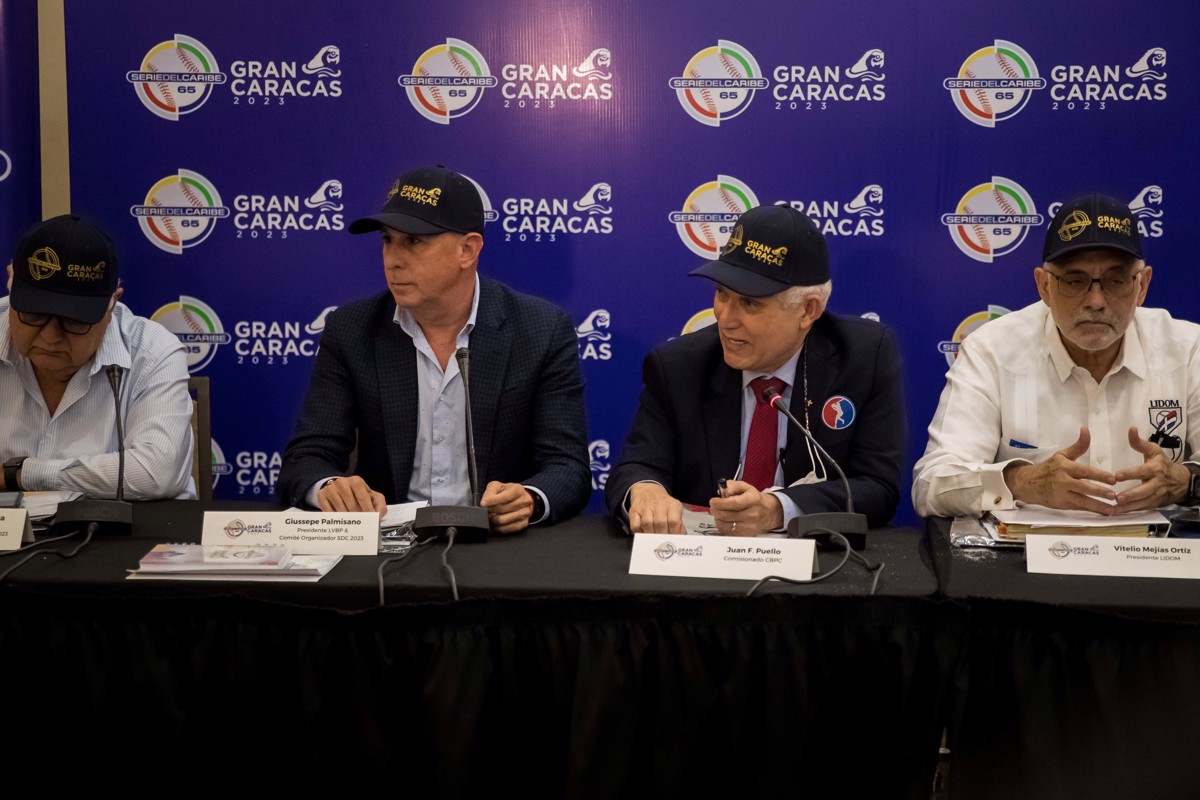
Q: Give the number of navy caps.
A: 4